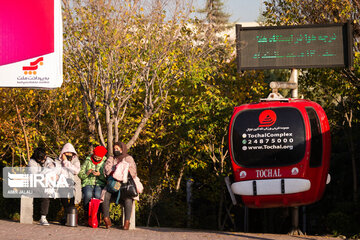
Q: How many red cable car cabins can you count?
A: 1